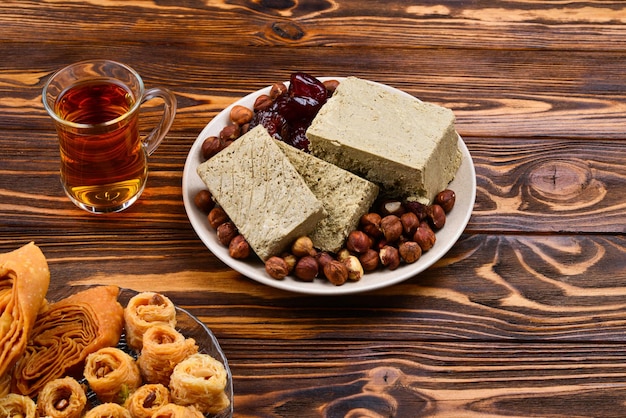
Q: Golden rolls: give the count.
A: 9